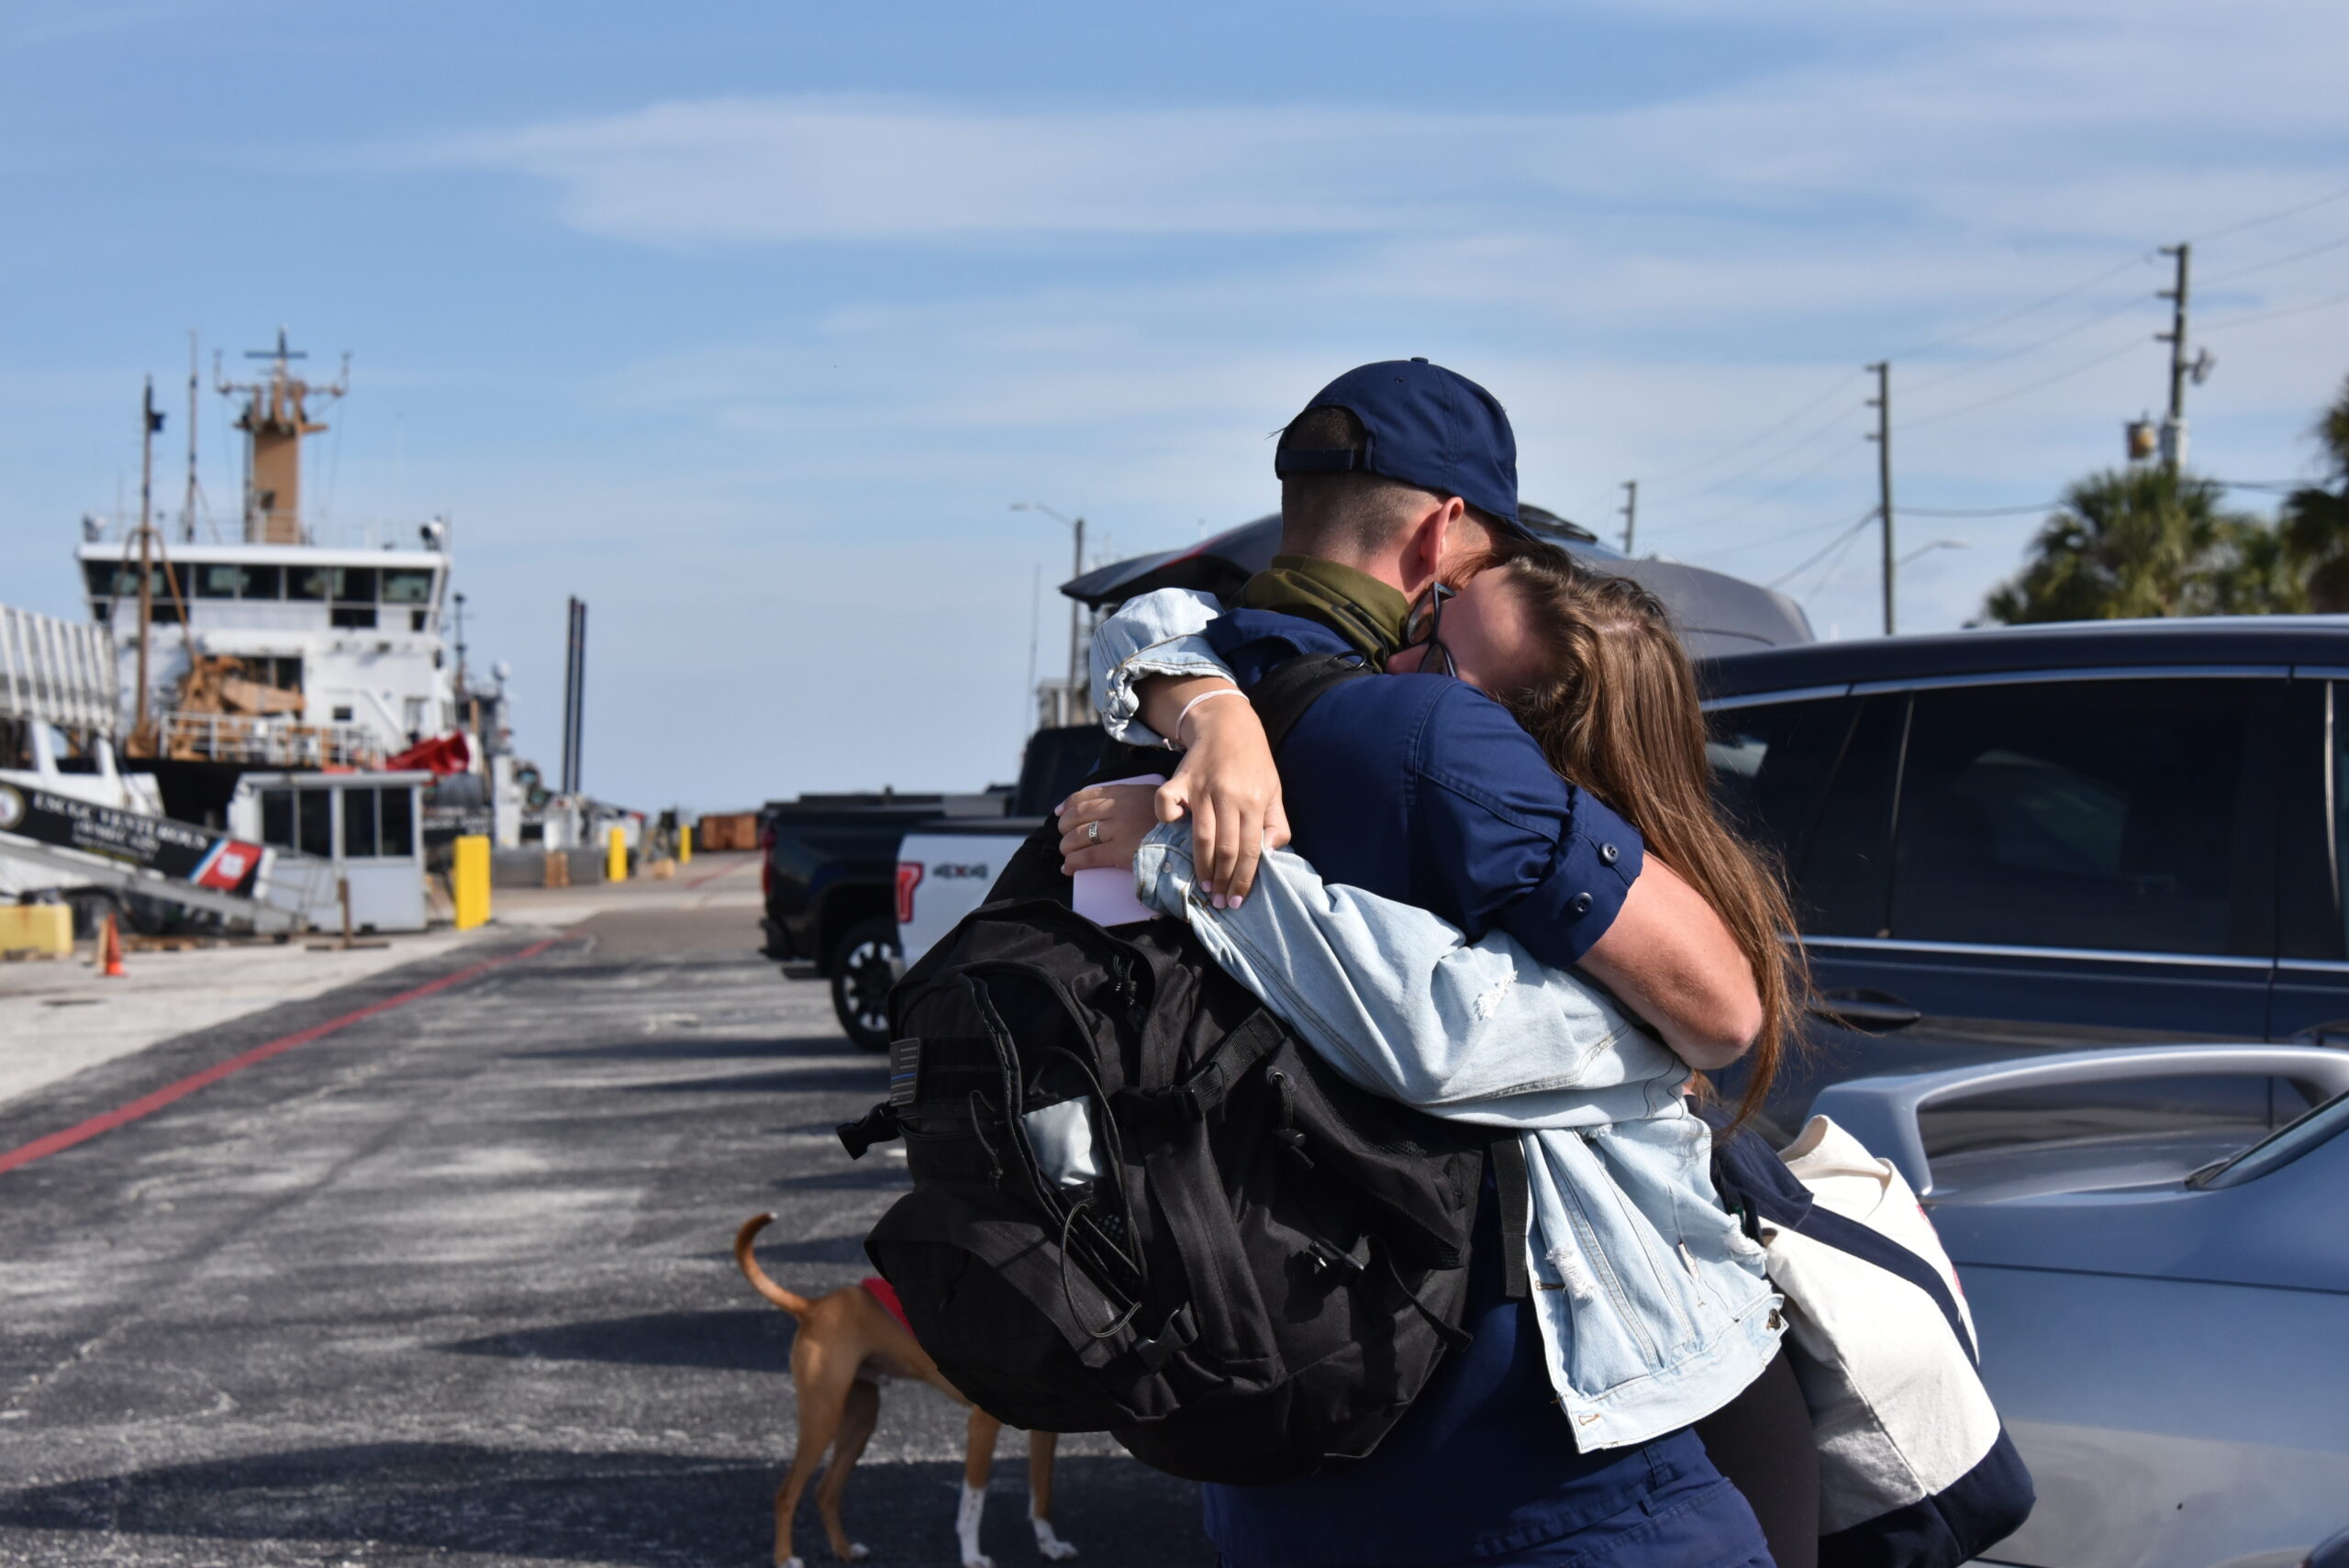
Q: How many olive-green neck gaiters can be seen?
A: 1